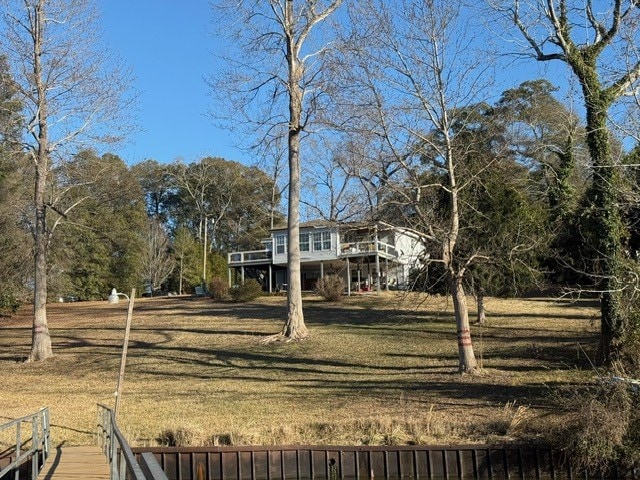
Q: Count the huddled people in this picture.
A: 0